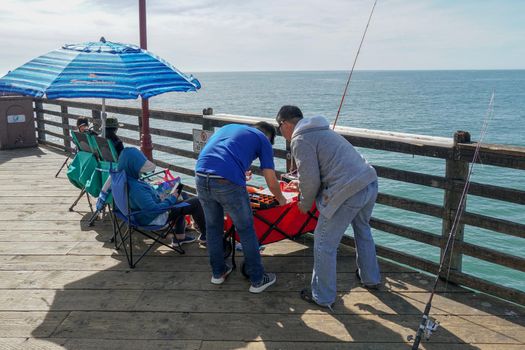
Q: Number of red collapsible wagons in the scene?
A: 1